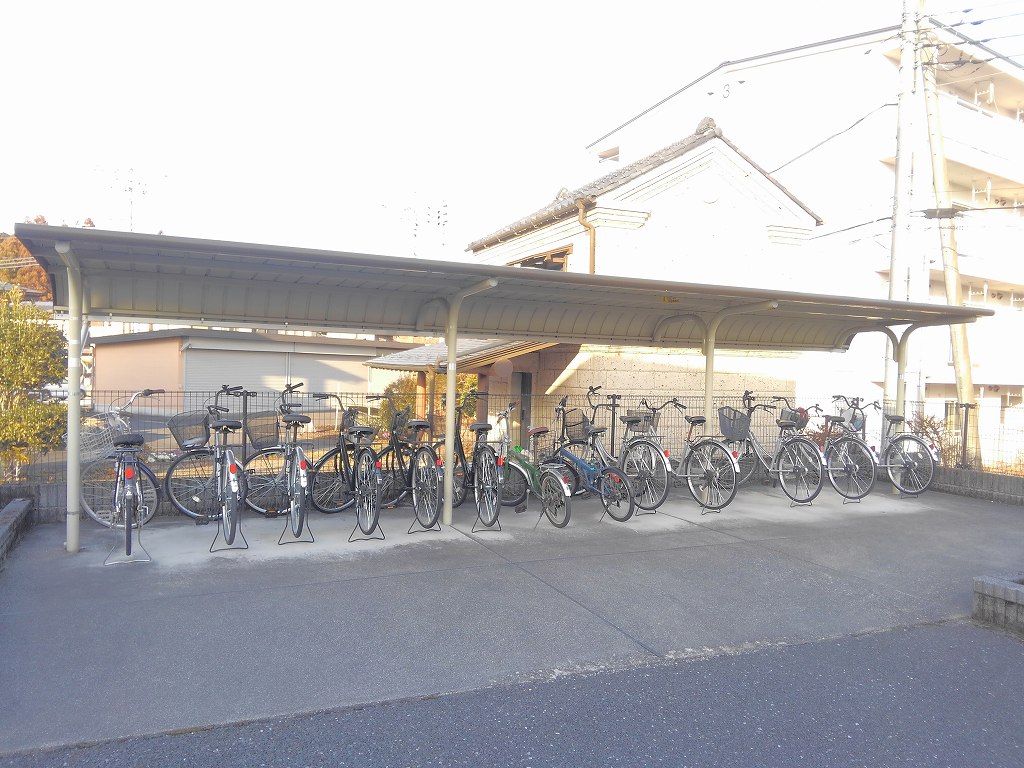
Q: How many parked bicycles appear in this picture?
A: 13